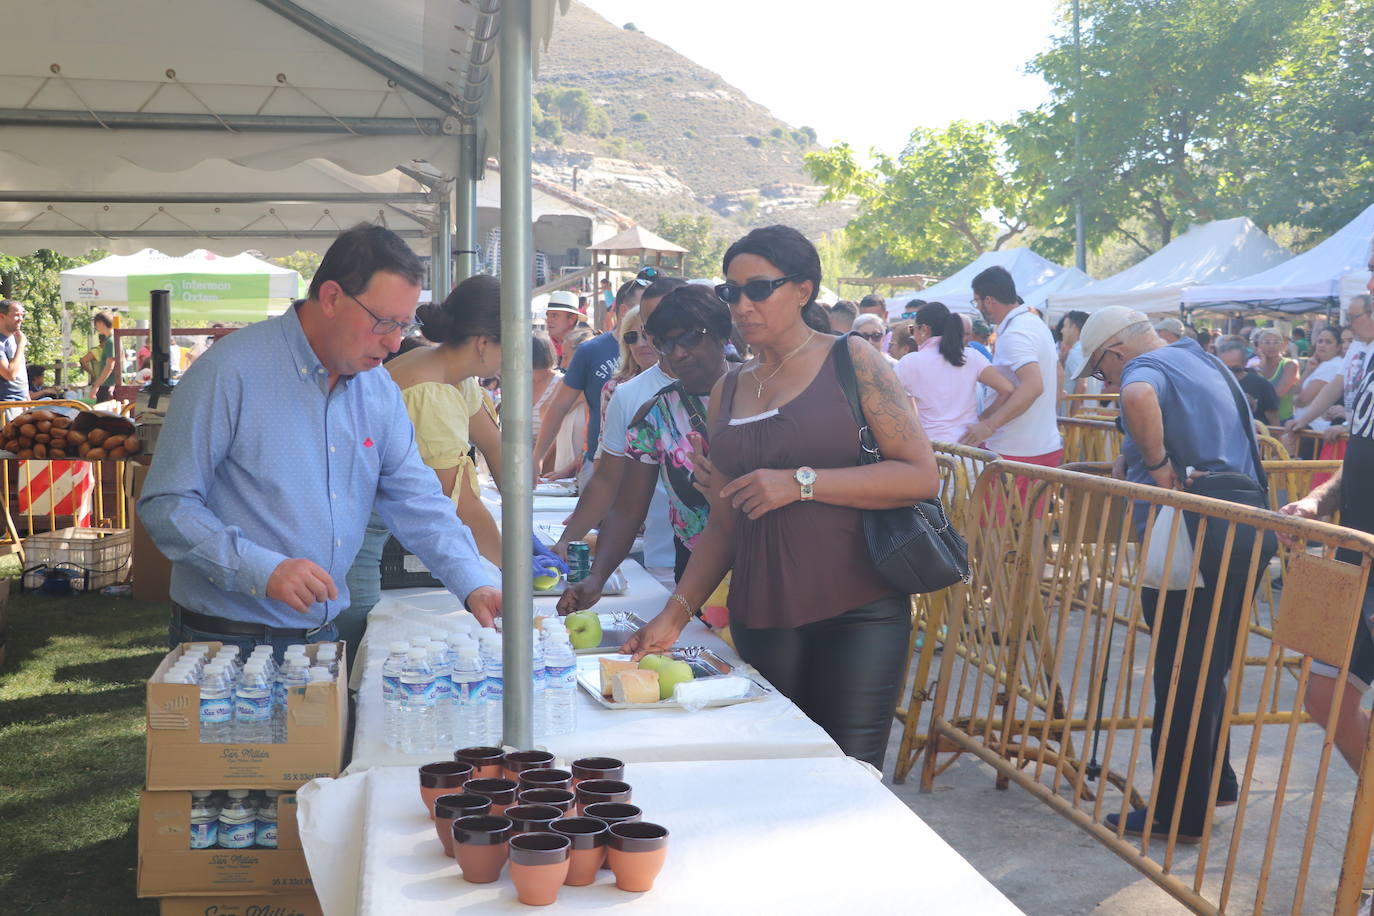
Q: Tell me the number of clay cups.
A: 15